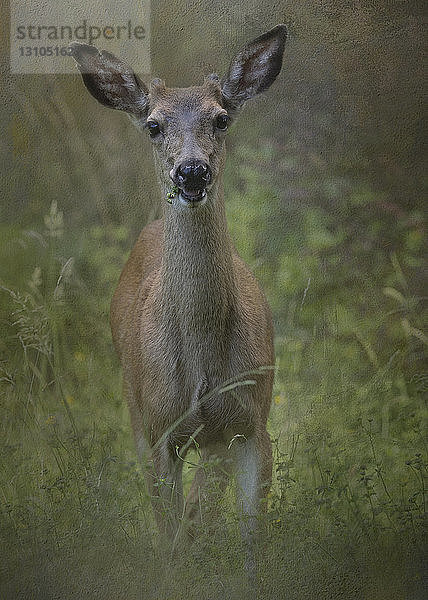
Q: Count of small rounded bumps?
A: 2